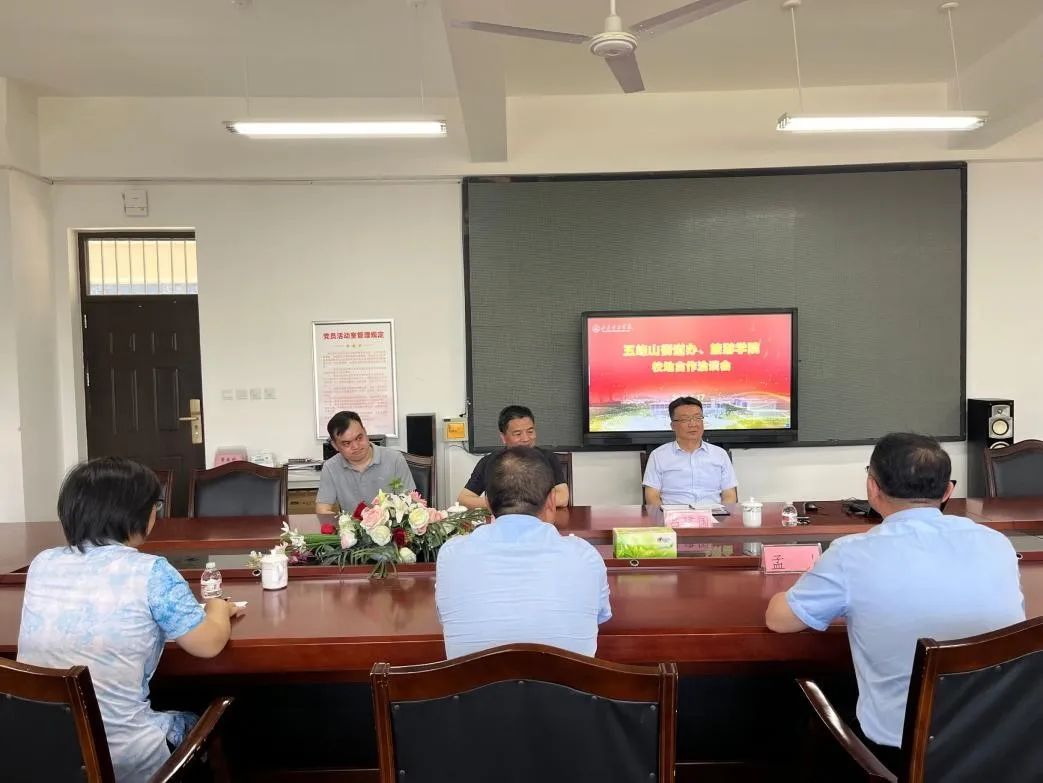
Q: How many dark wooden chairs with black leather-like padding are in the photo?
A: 9